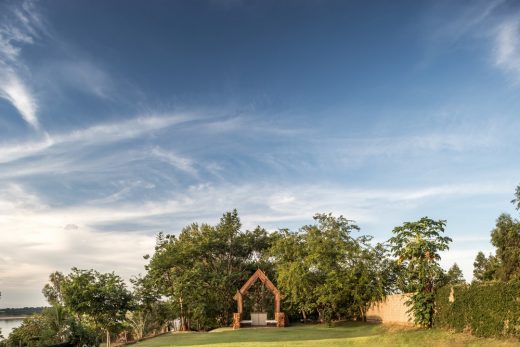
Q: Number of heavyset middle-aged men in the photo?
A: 0